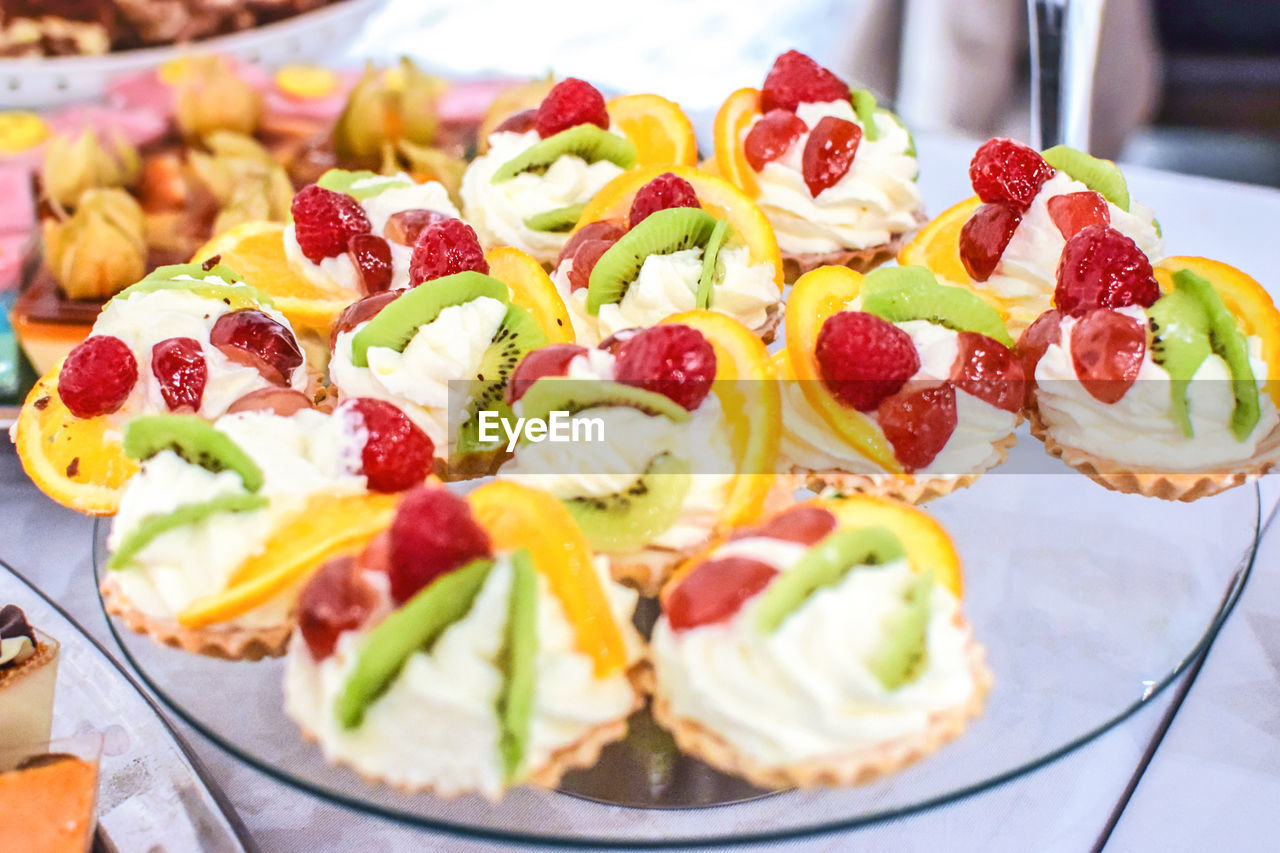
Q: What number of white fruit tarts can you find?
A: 13